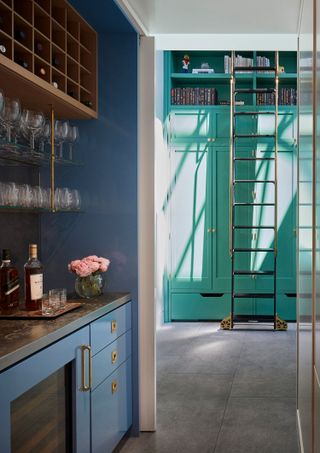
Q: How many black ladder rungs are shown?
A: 12